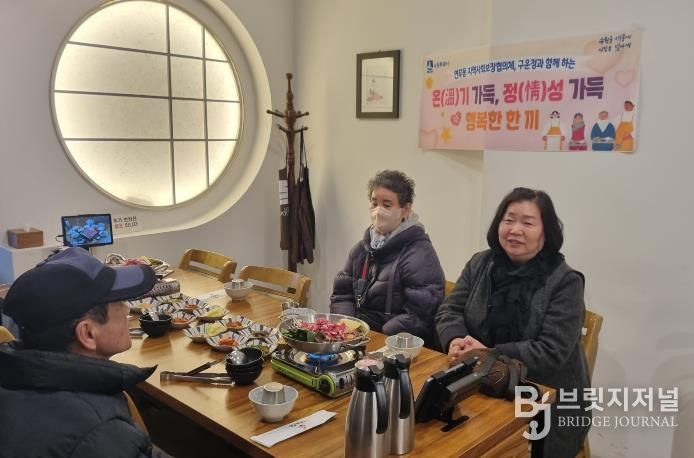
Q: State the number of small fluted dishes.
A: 11